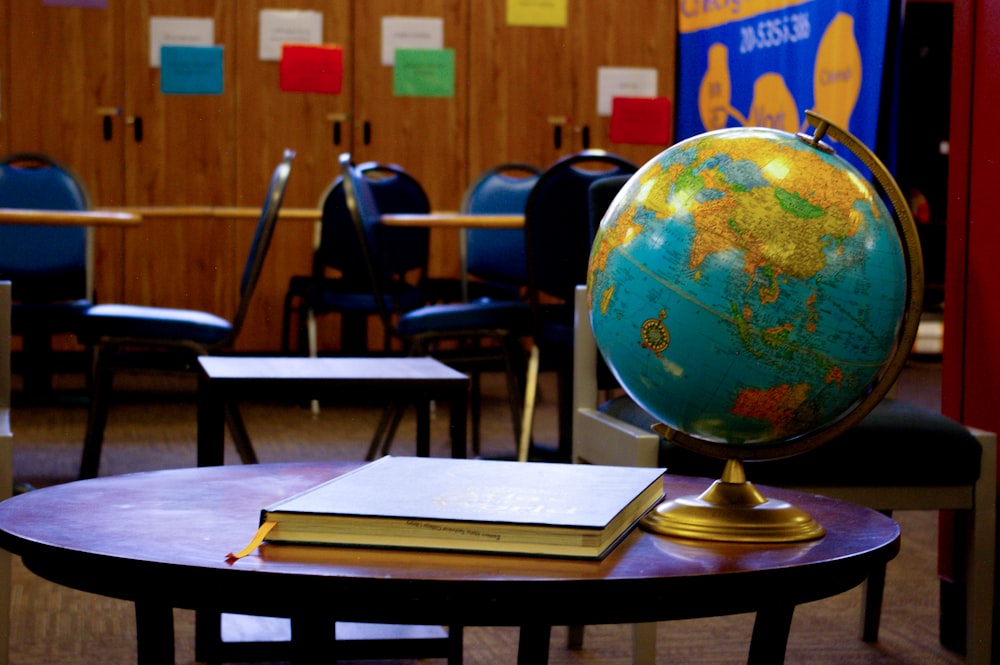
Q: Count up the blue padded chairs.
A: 6